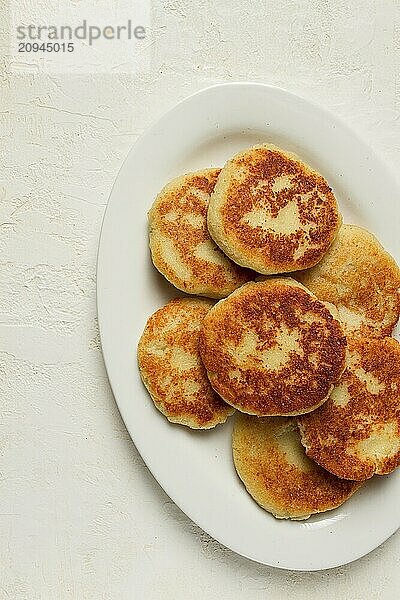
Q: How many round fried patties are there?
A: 7